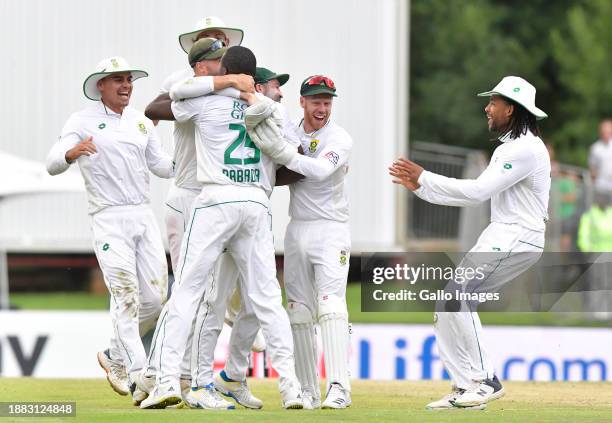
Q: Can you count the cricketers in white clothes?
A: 7